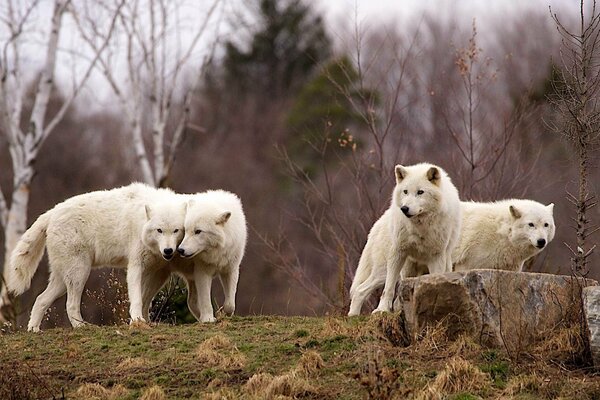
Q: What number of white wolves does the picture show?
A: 4